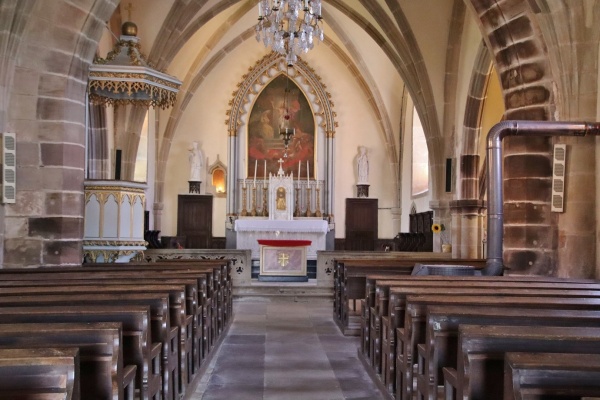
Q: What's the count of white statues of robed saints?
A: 2